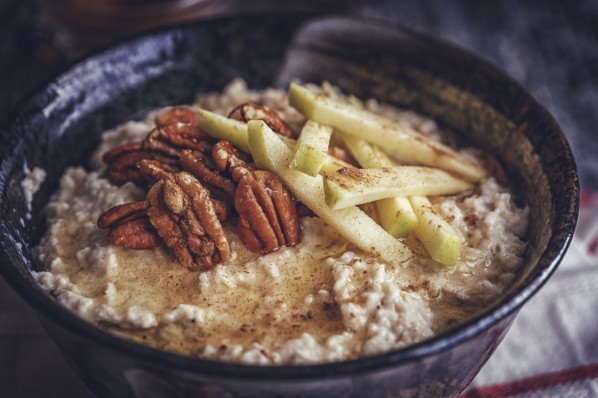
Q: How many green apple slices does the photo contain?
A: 7